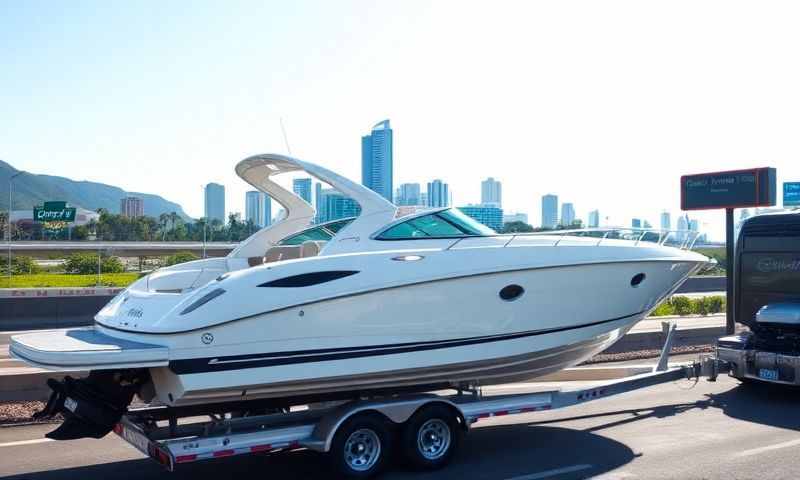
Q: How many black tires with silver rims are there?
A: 2